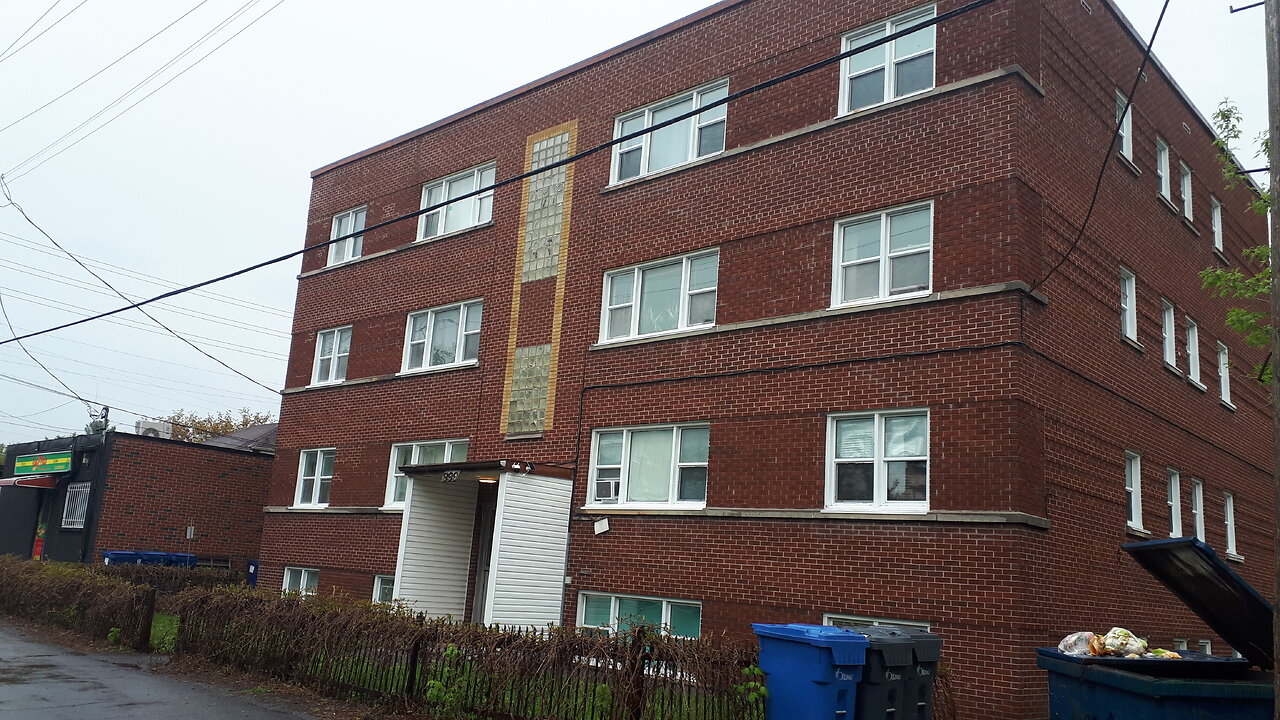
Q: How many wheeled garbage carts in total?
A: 6